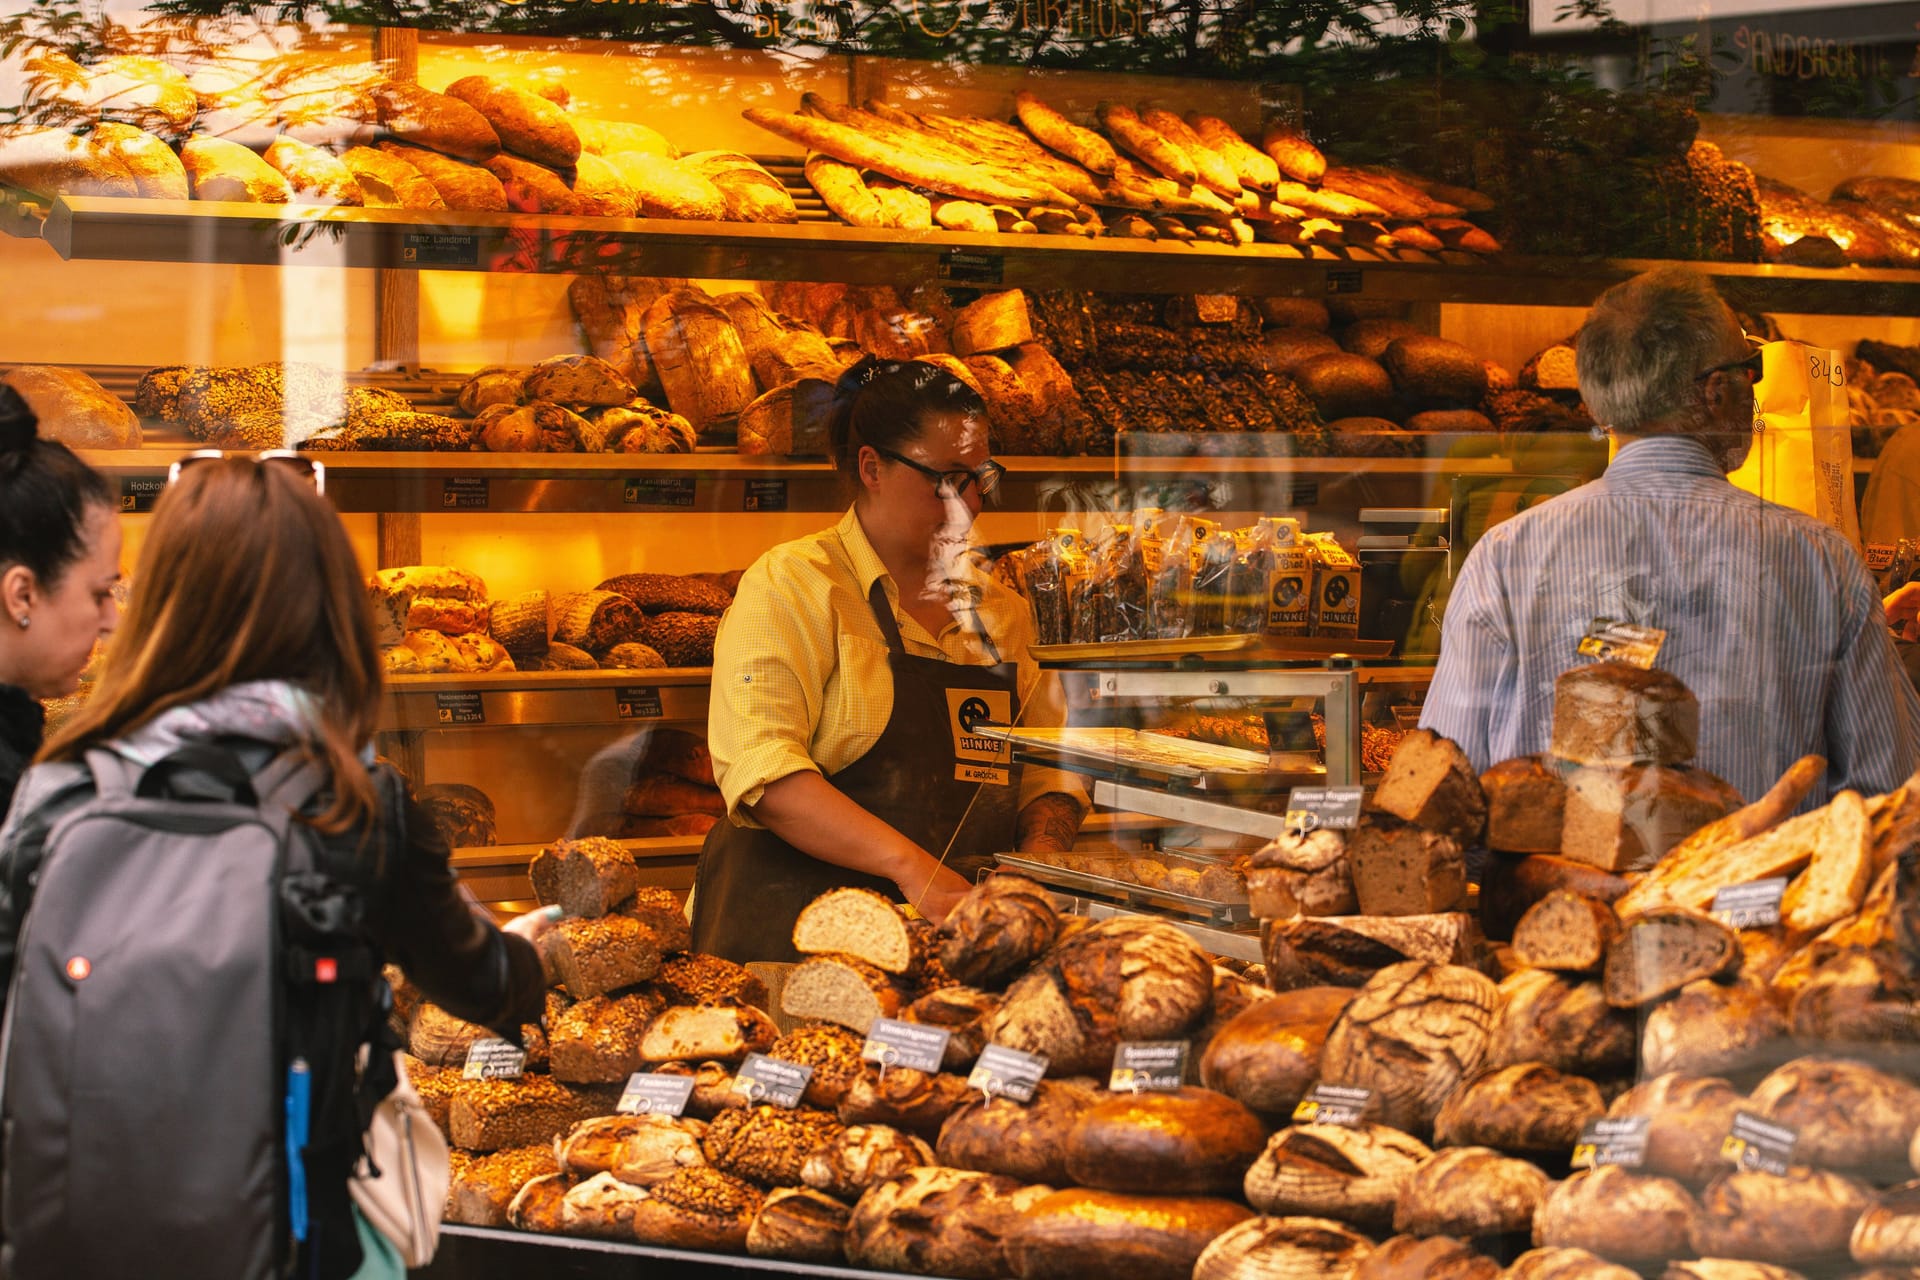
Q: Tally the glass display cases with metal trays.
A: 1